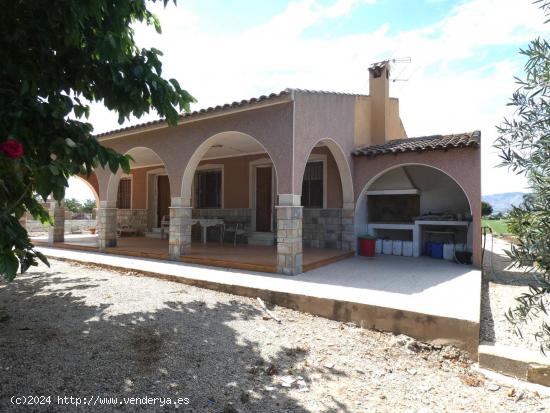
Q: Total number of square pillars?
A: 4